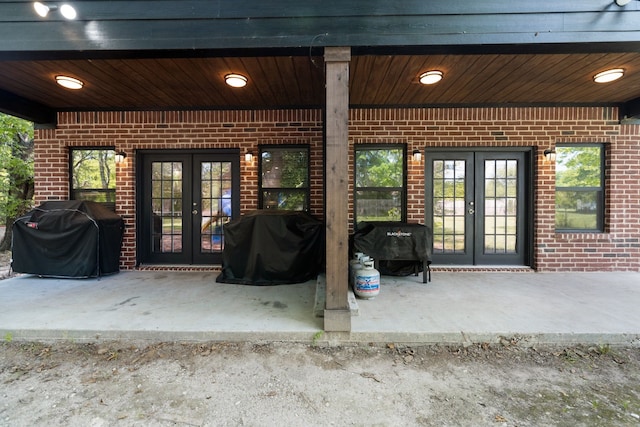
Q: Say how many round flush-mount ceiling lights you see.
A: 4